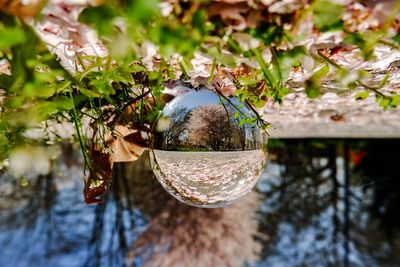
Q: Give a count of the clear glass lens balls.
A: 1